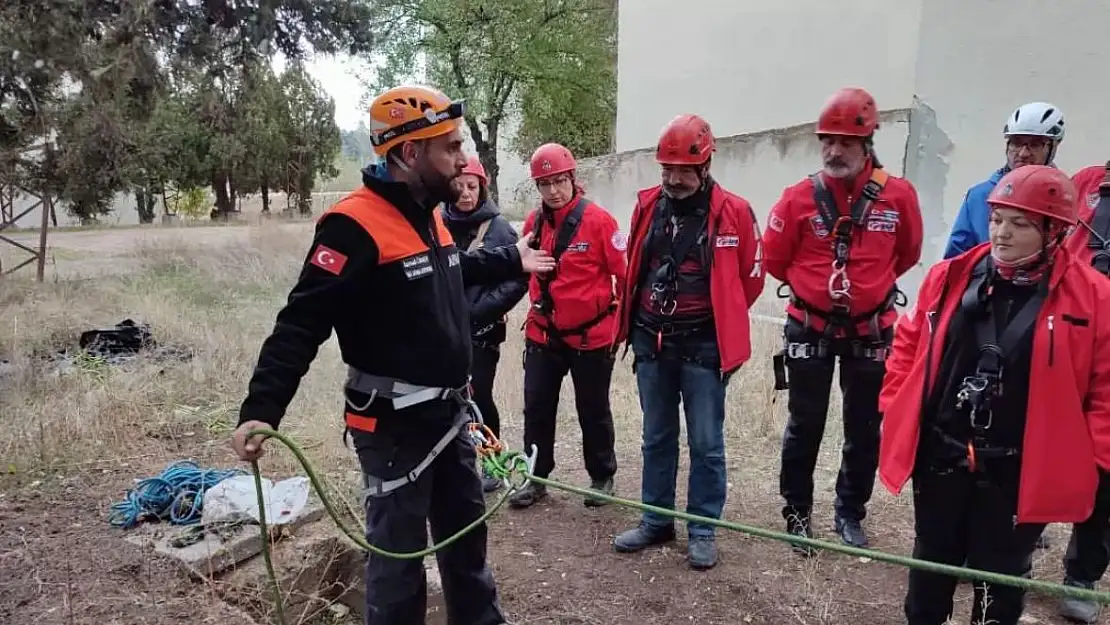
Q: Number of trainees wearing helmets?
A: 6